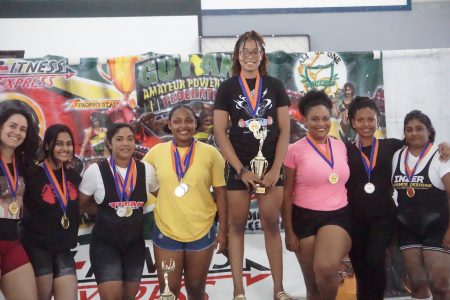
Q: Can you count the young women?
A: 8